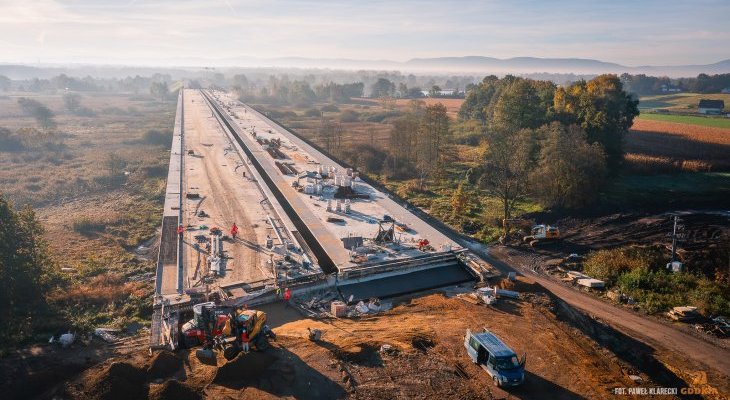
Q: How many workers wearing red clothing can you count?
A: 4